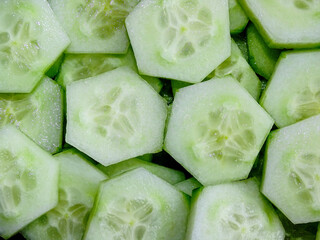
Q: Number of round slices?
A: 0